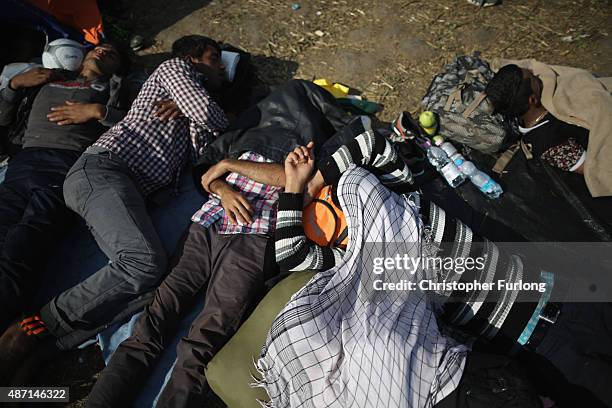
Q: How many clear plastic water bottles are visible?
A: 3